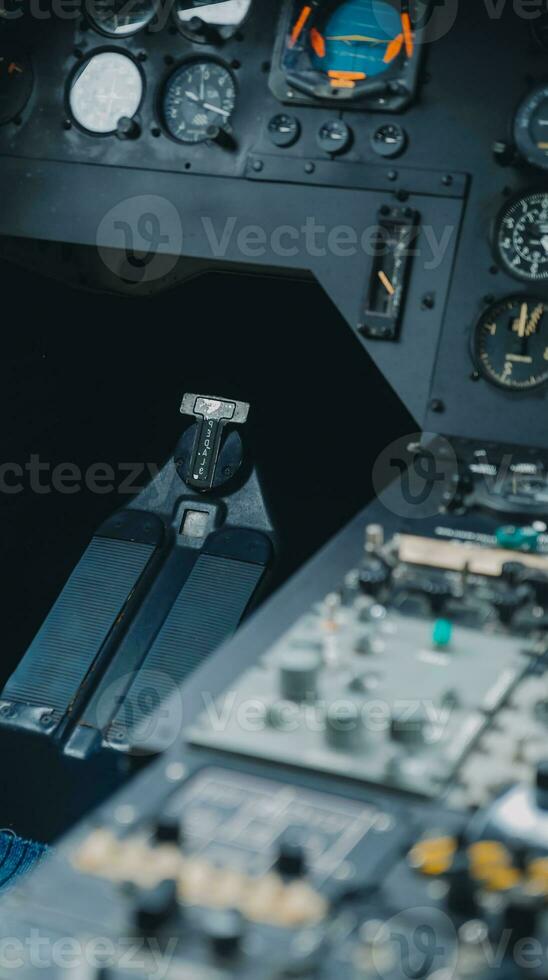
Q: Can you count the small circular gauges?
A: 3